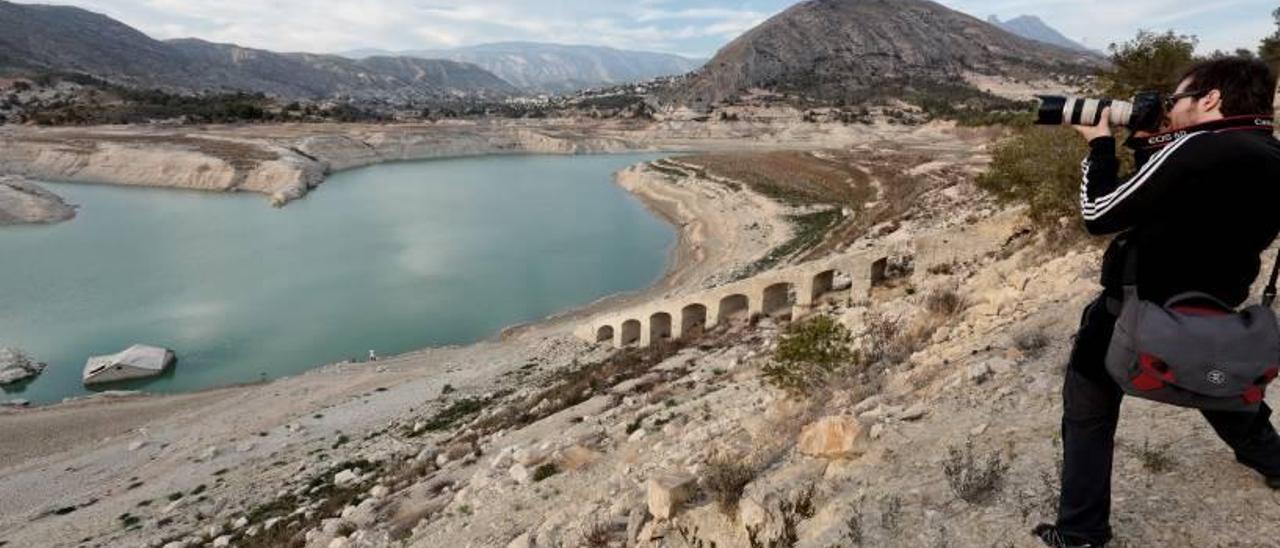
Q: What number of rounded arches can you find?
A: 8